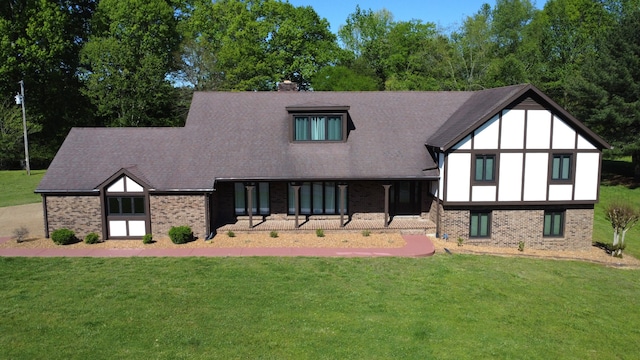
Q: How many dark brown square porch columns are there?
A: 4